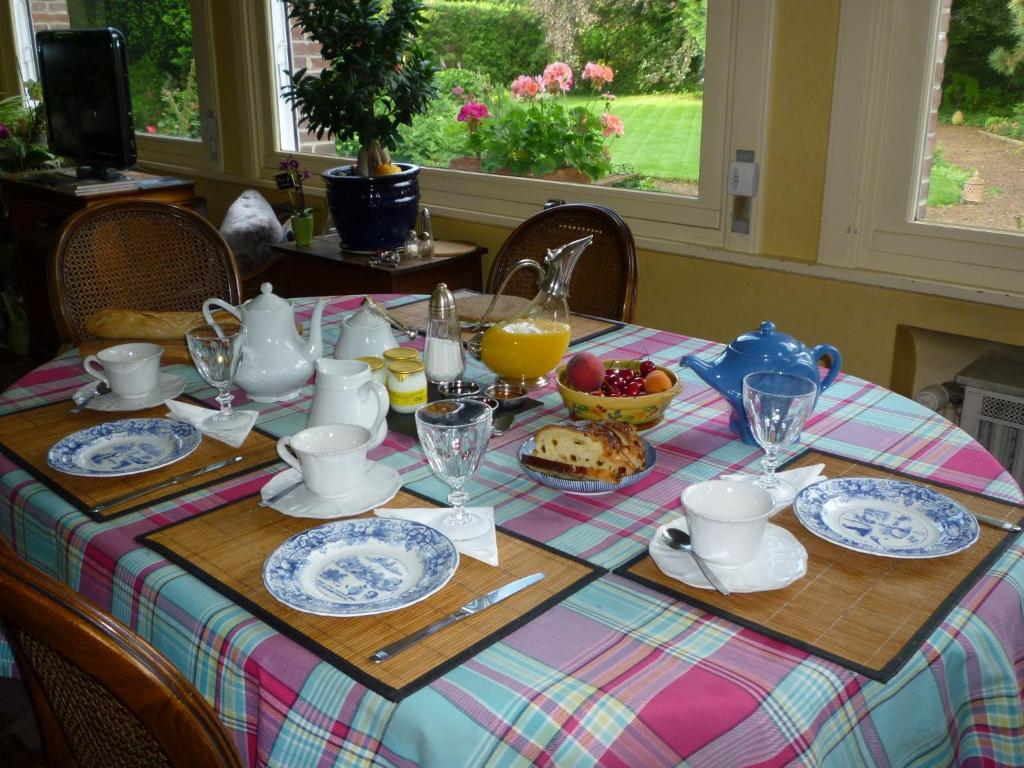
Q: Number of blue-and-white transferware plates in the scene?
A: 3